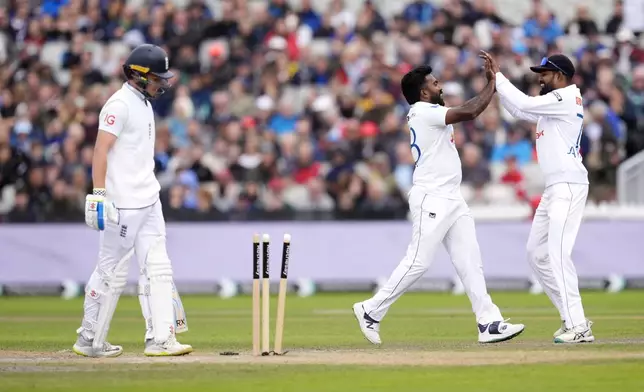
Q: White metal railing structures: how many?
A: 1